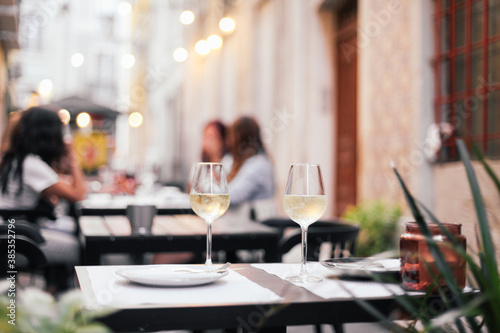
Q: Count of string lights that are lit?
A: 12